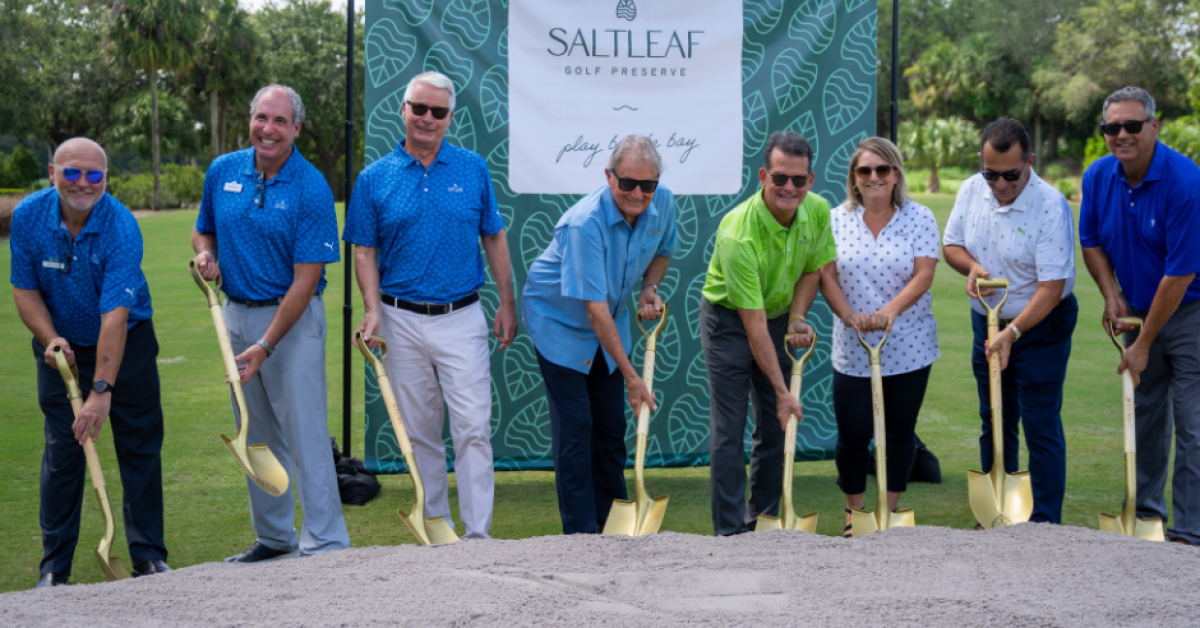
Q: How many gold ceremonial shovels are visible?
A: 8